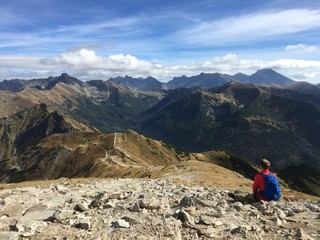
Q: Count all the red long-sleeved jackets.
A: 1